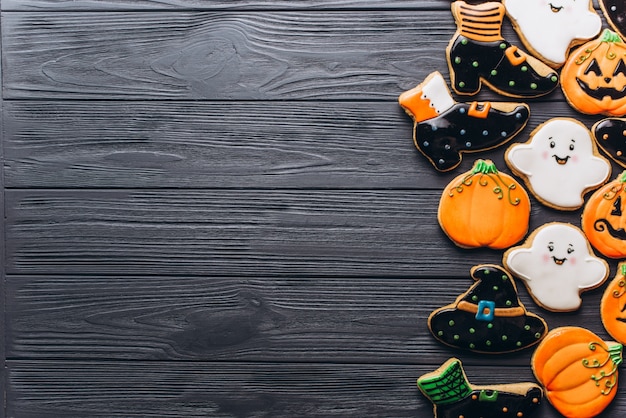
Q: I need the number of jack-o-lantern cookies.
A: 3